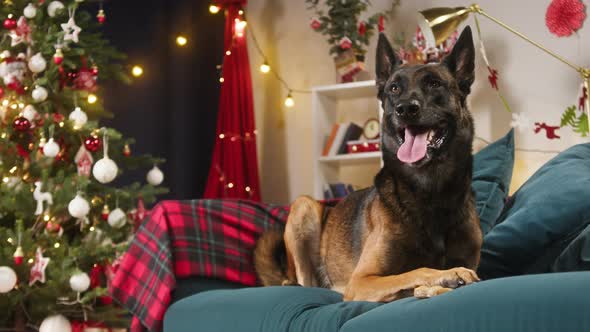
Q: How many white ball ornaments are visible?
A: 13